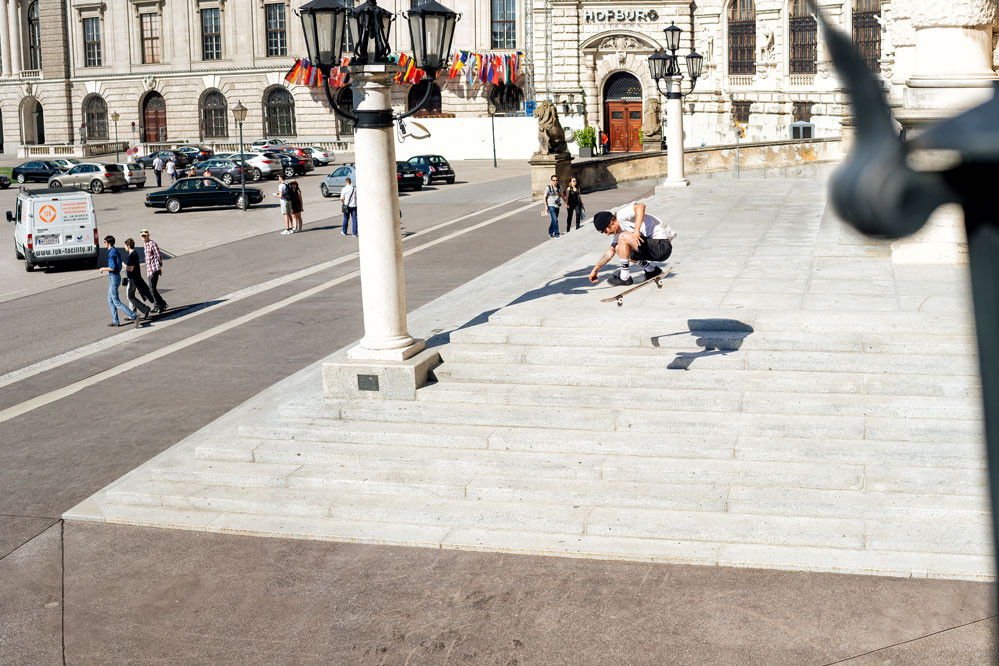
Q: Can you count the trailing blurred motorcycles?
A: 0